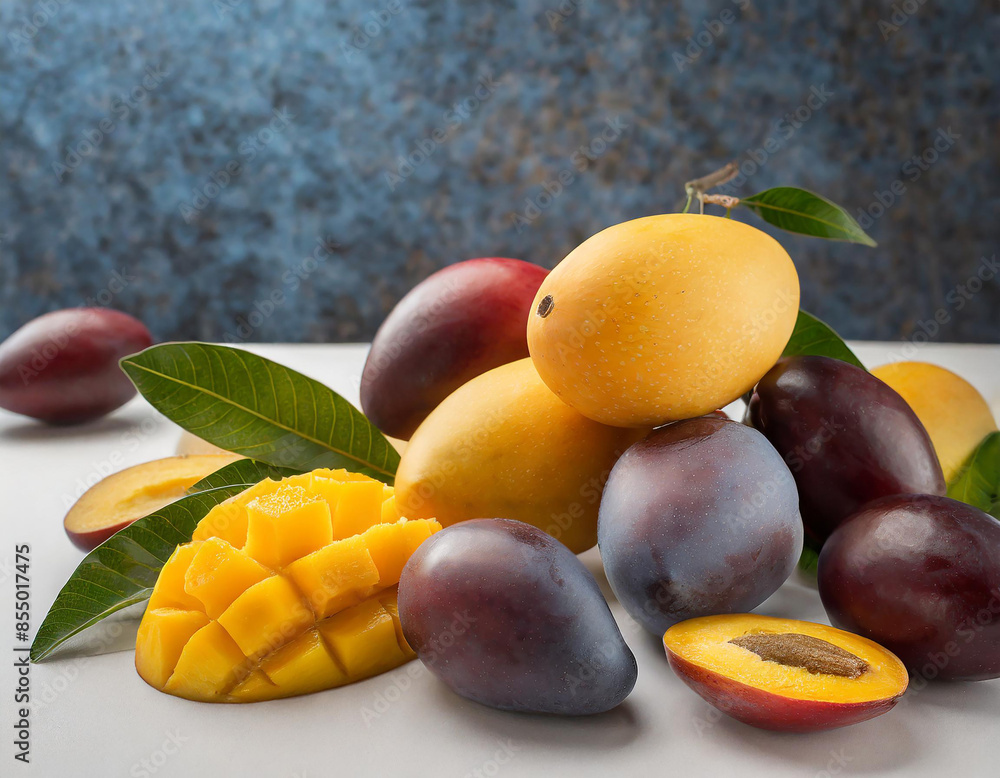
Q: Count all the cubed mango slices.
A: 1